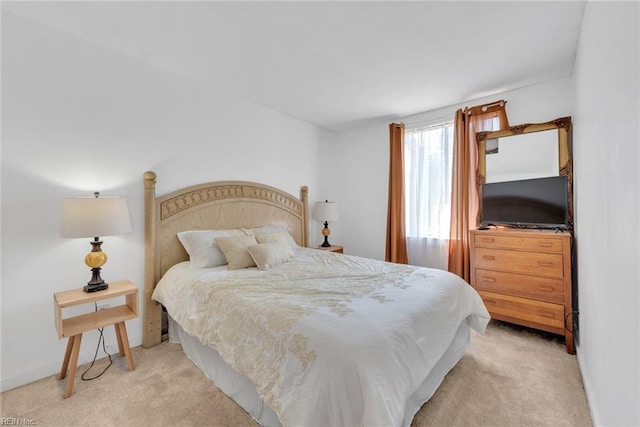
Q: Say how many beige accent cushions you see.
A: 3